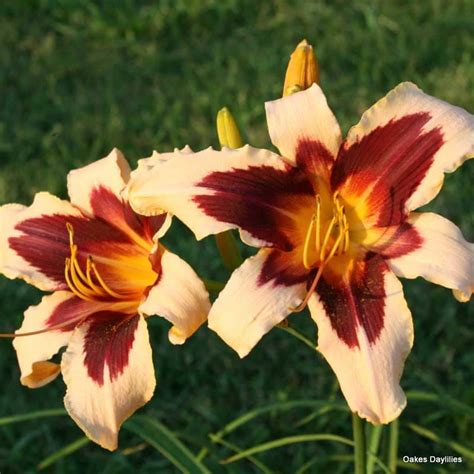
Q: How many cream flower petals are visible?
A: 12